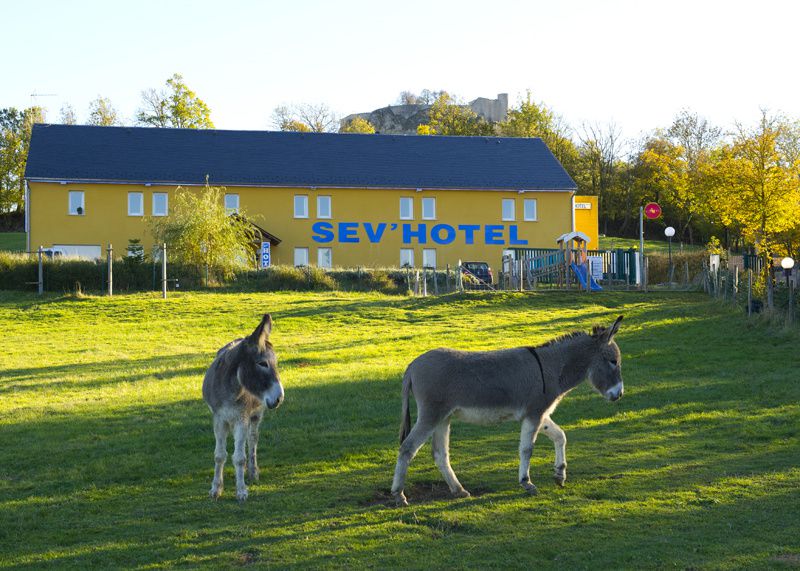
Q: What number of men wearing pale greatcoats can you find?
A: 0